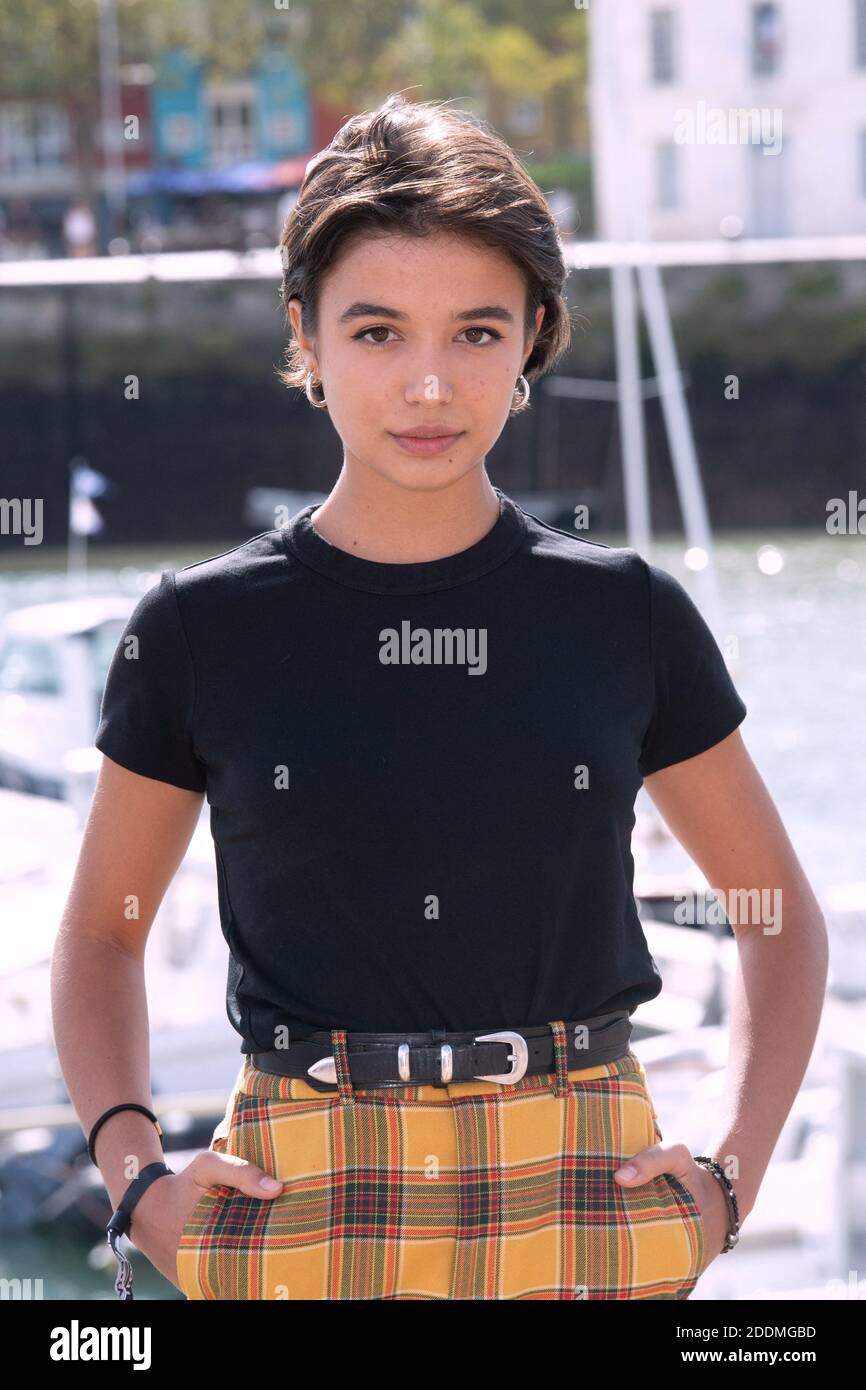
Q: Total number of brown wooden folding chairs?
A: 0